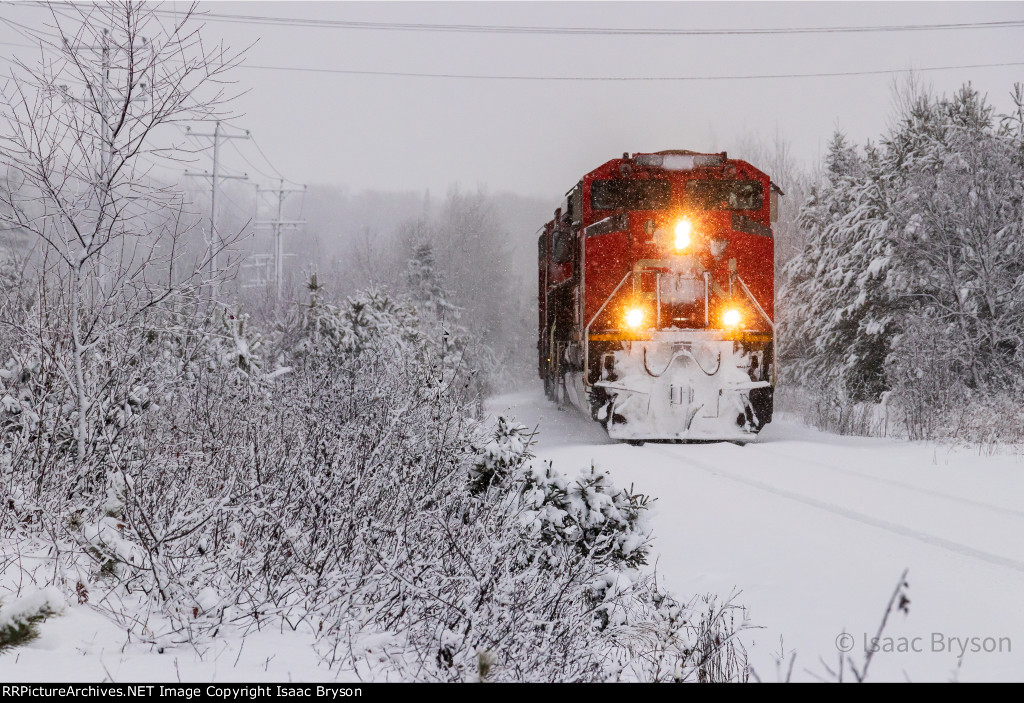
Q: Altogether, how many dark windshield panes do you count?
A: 2